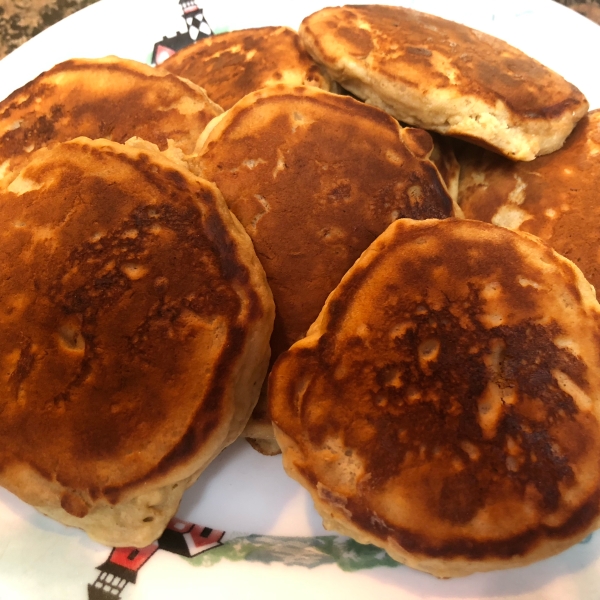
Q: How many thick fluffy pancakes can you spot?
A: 7